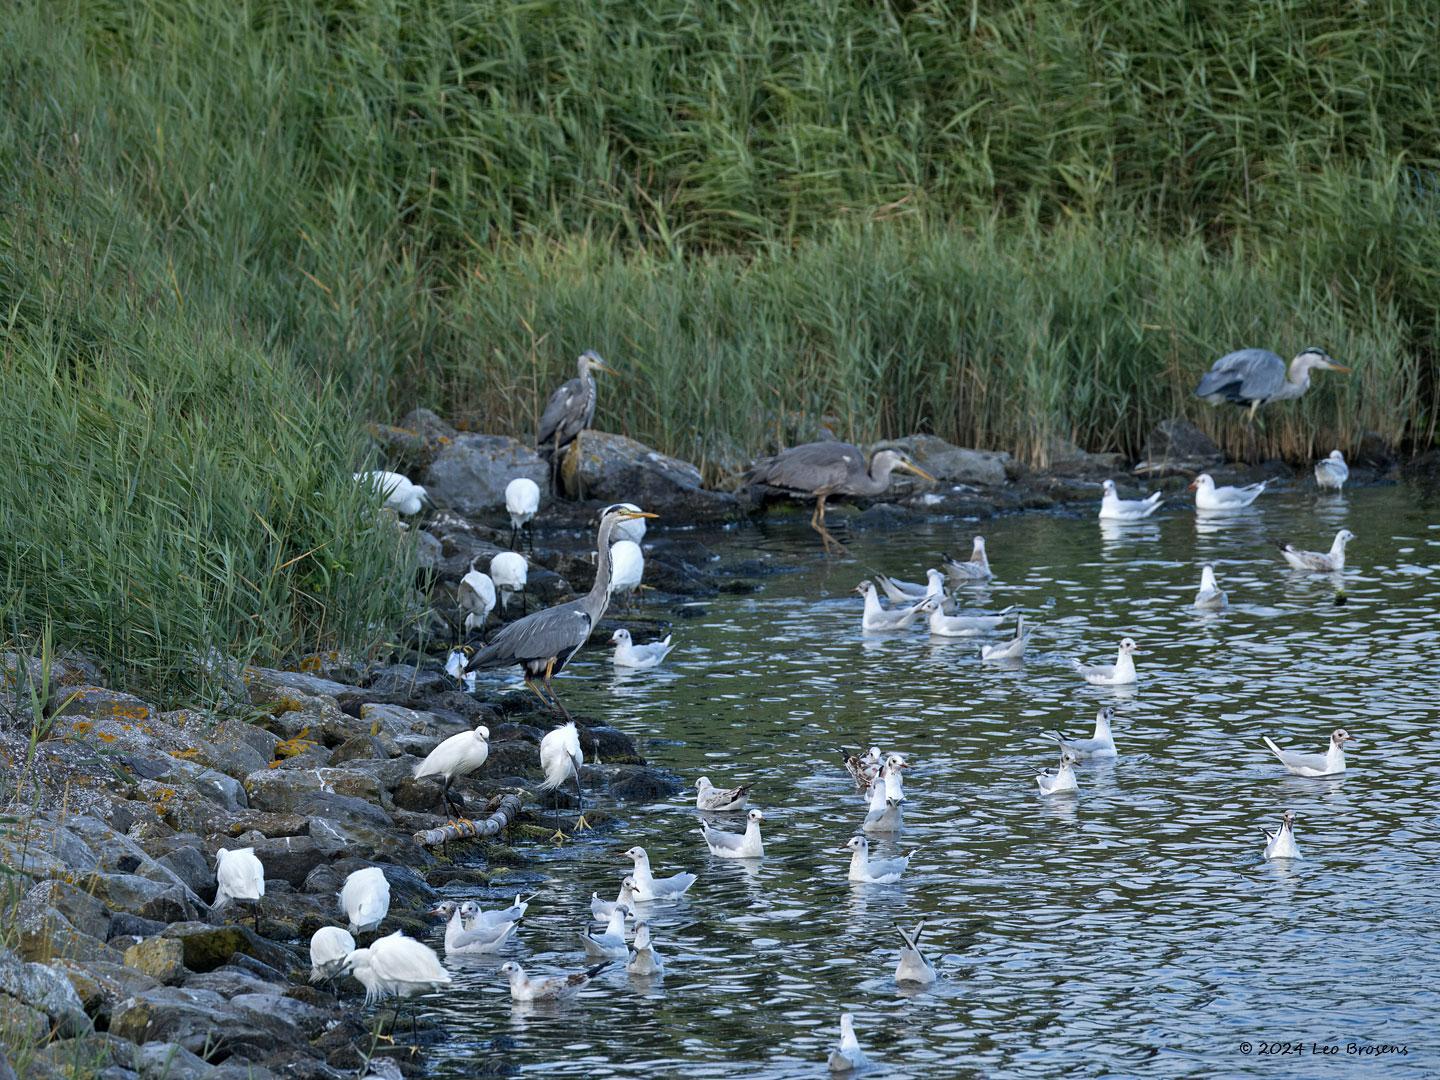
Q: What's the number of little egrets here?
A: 12